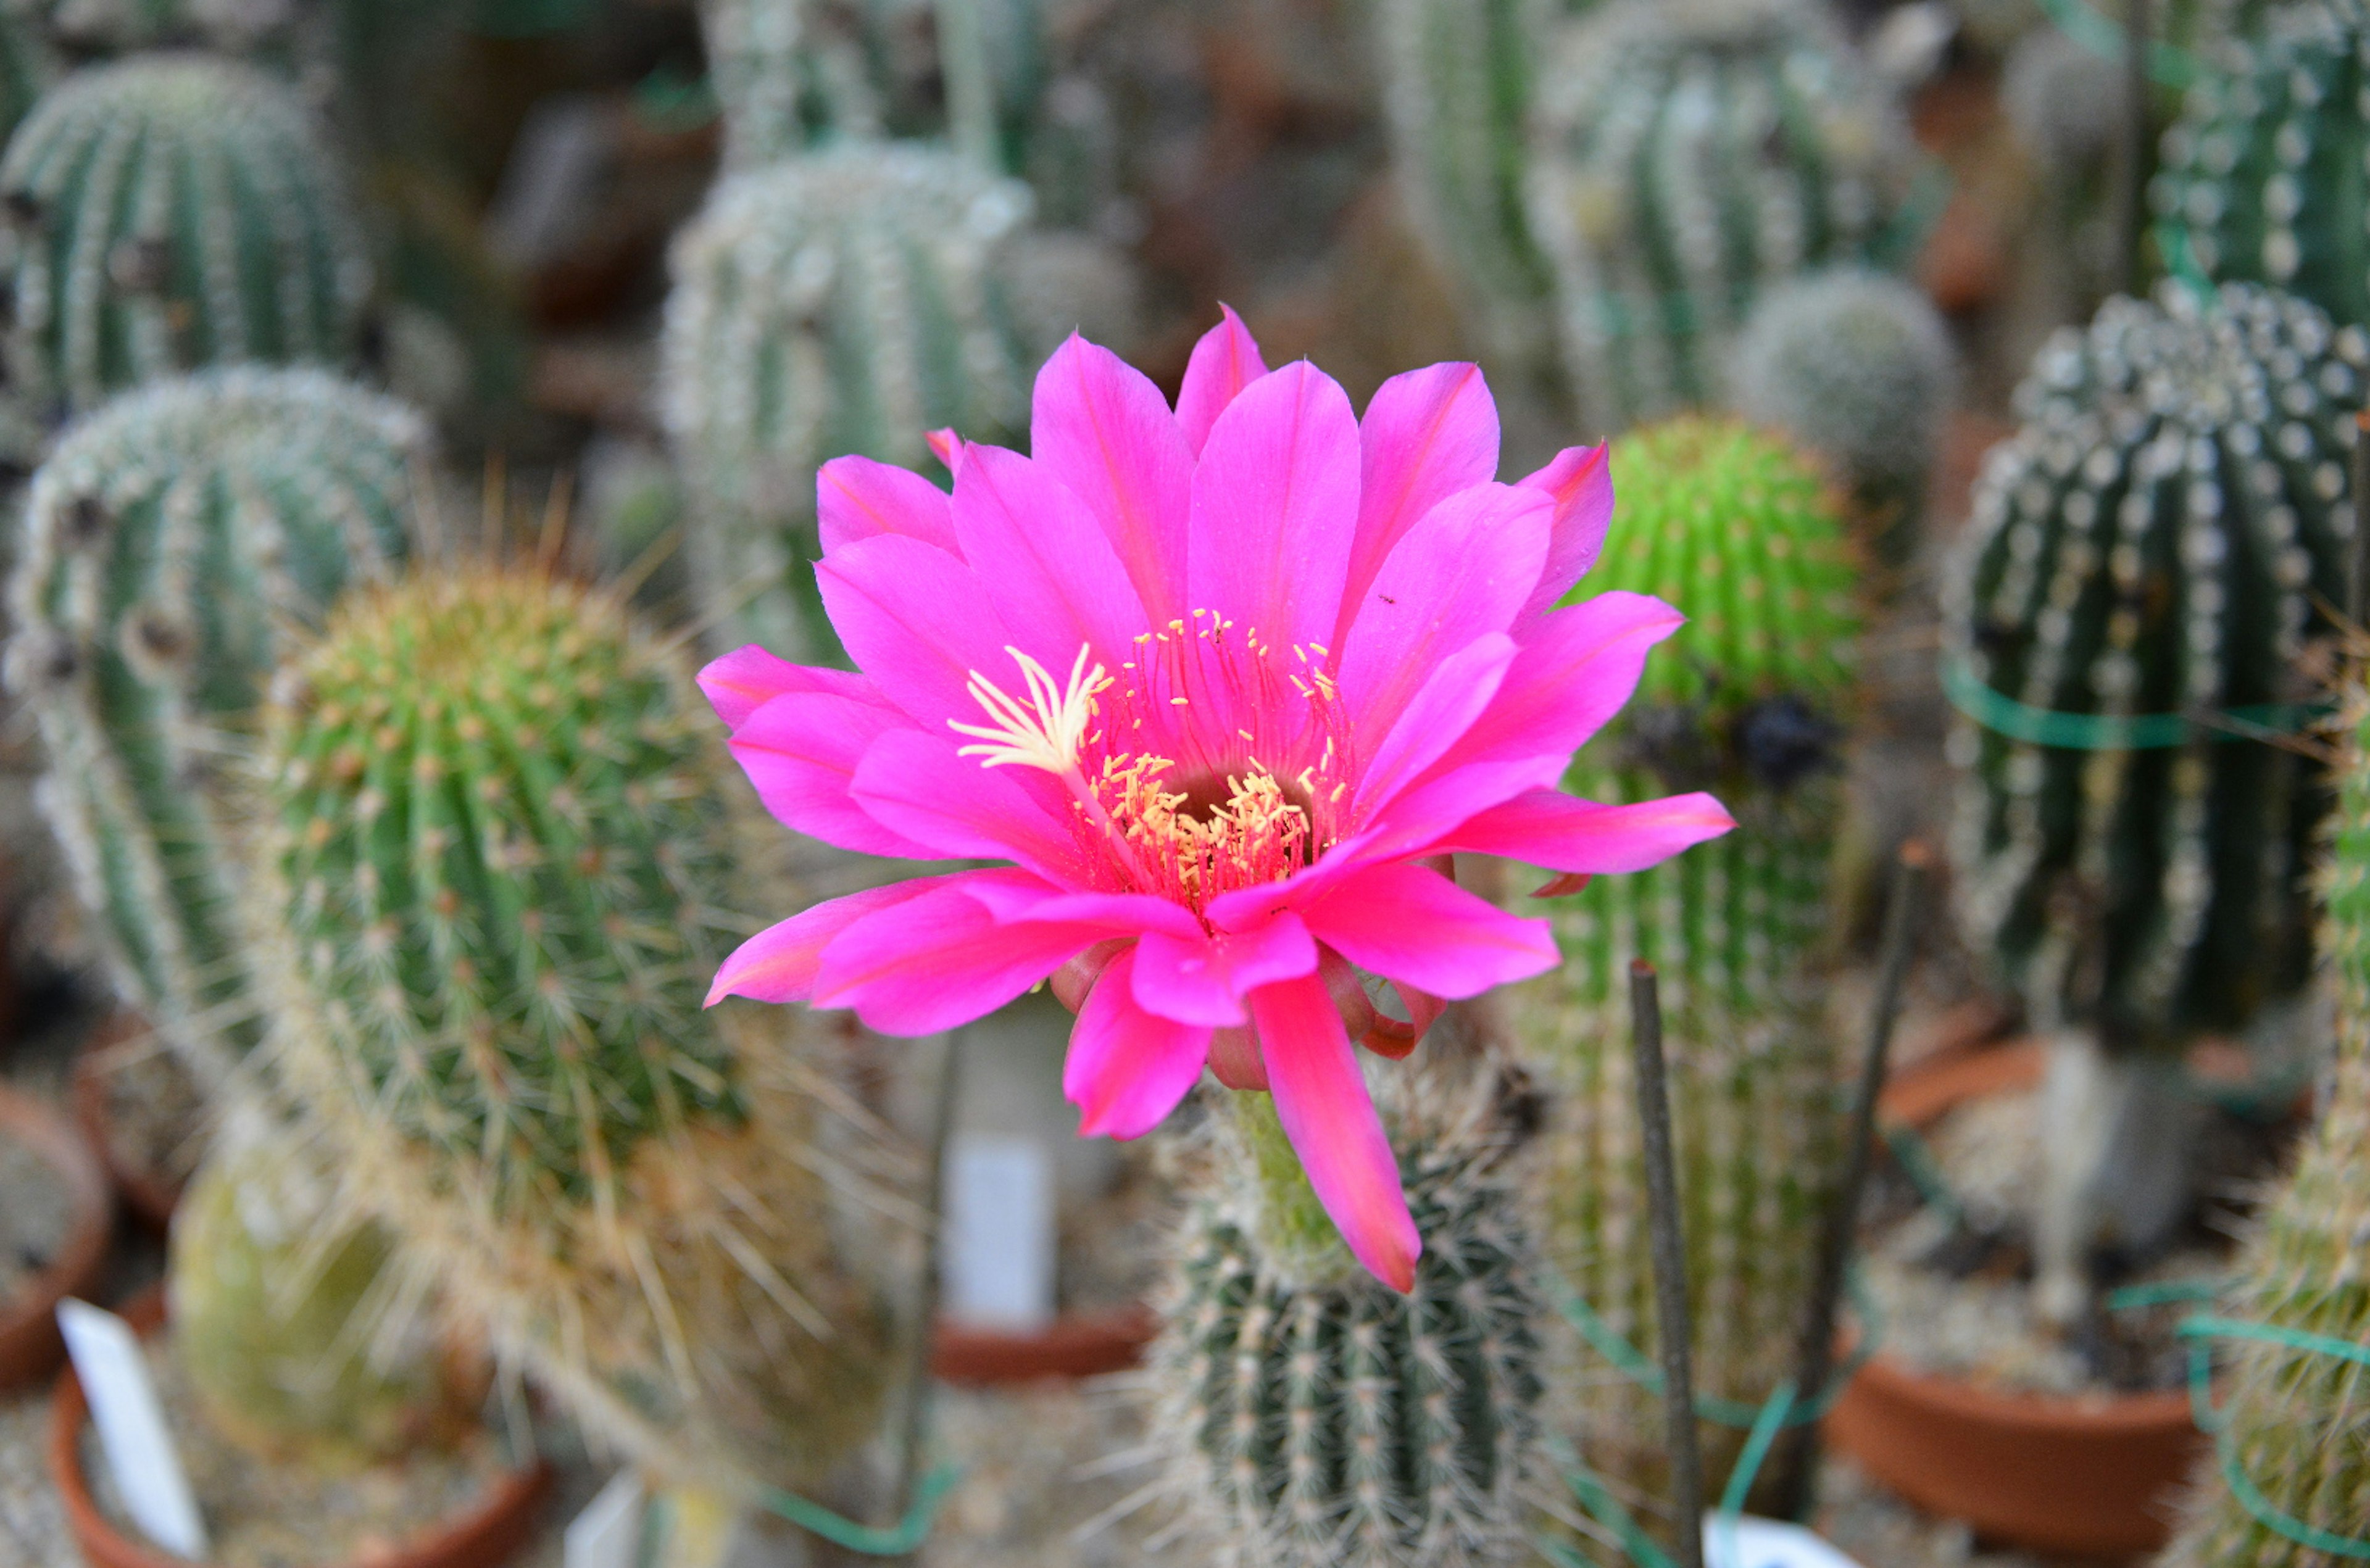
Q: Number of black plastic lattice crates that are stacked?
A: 0